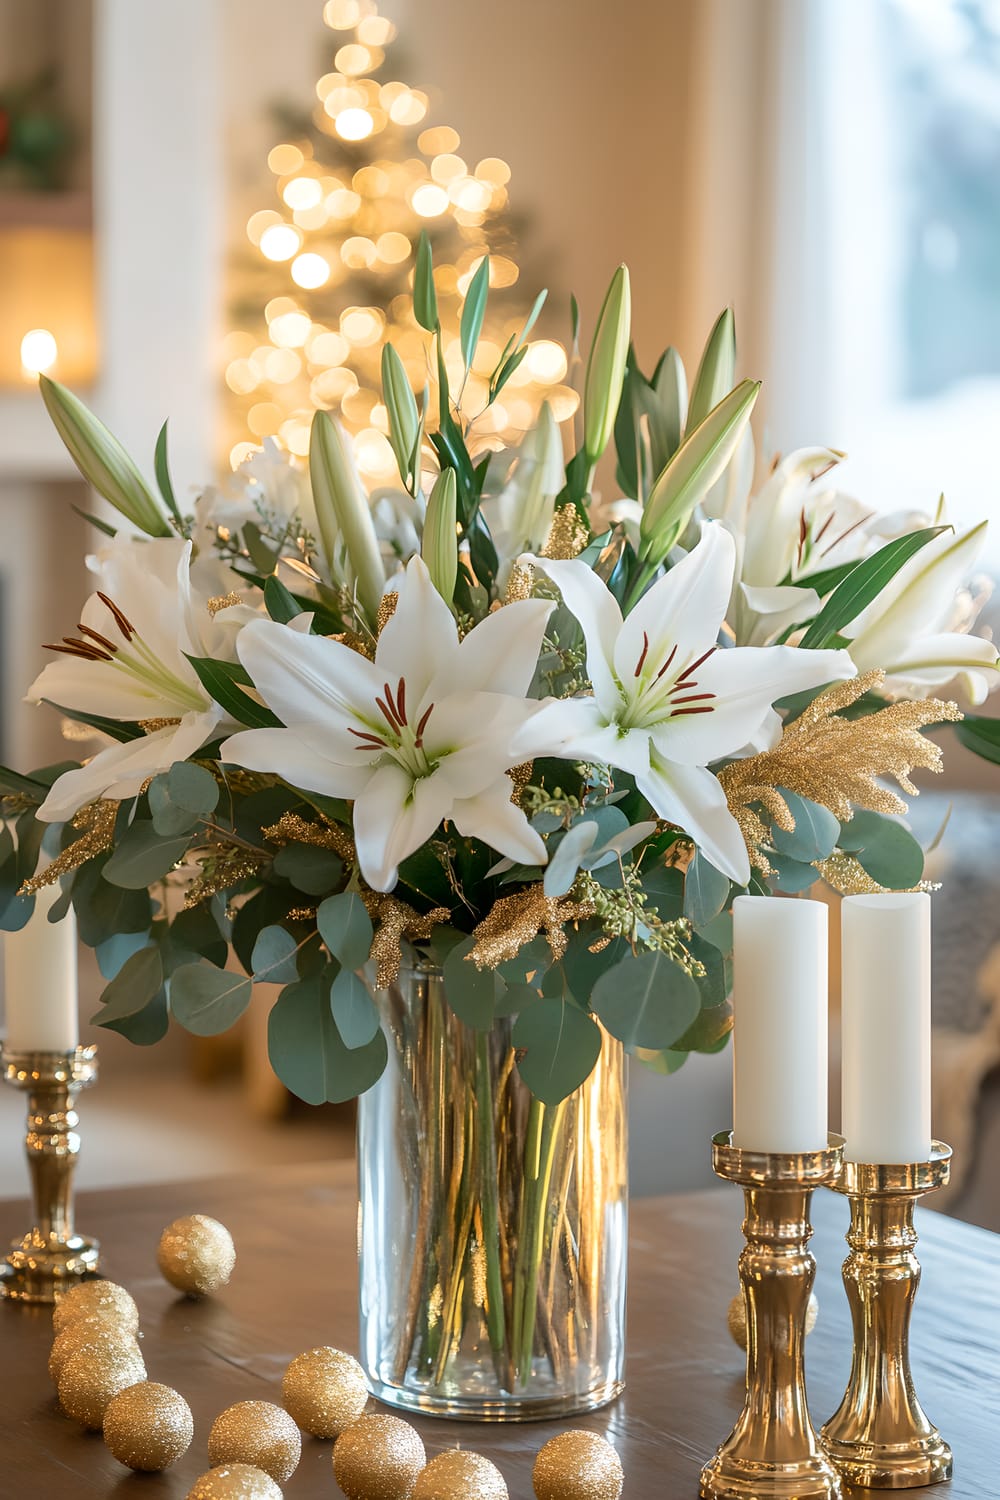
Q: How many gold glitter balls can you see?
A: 12